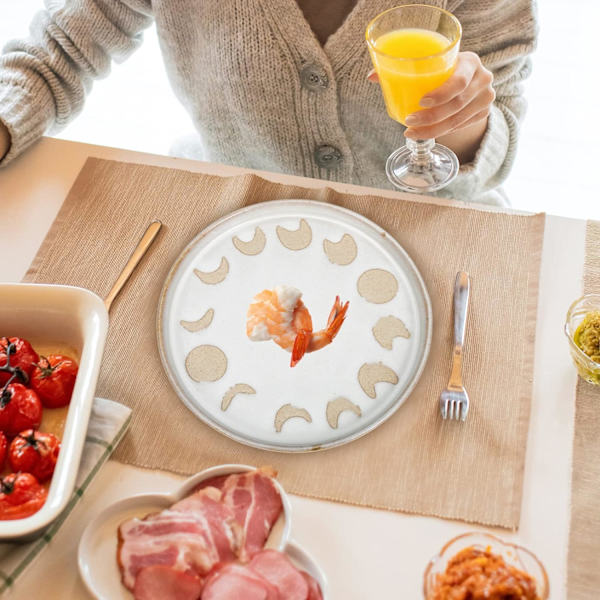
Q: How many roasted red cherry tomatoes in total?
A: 6